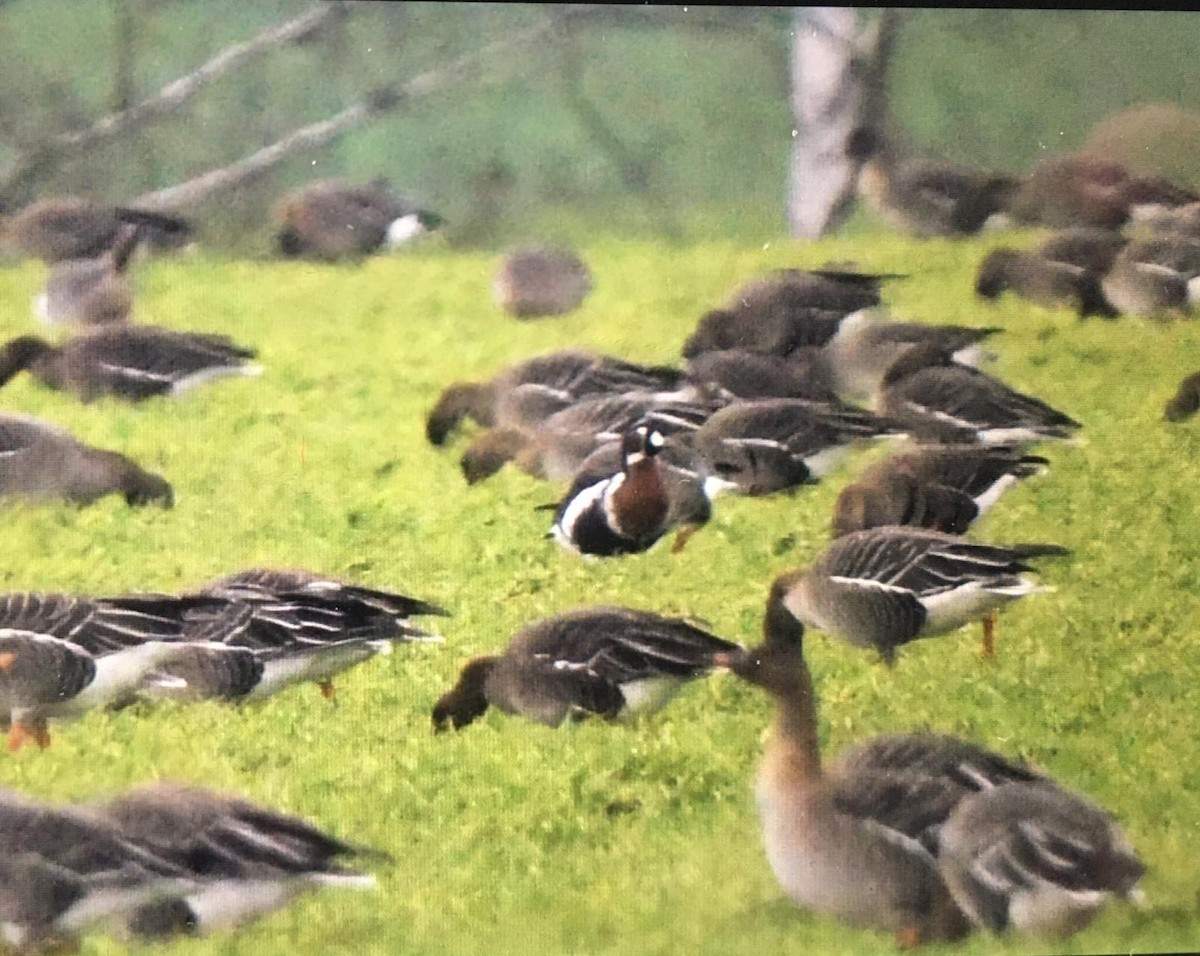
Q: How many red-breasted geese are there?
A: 1